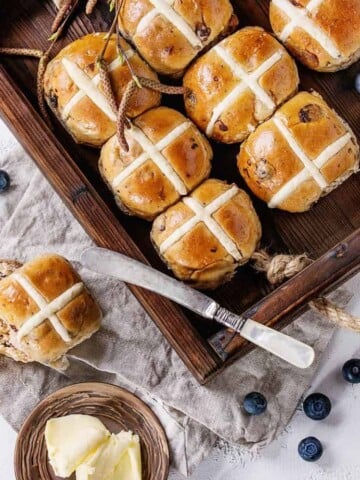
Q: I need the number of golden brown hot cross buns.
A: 8